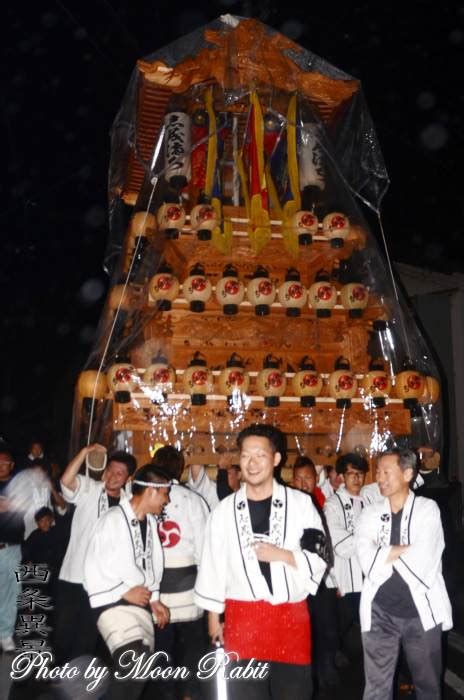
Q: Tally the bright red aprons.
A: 1